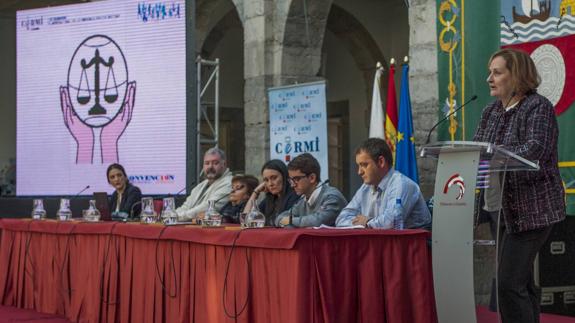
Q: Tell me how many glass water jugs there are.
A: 7